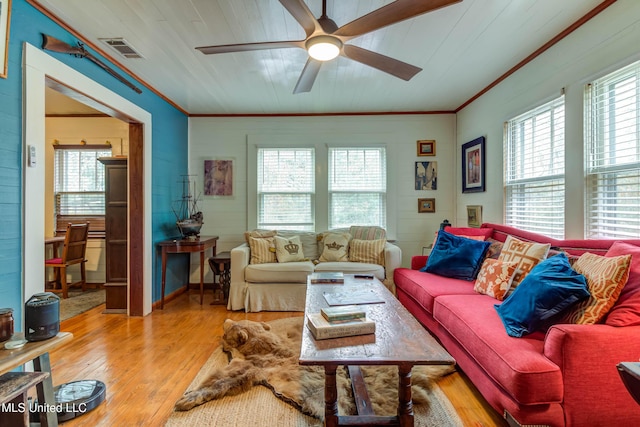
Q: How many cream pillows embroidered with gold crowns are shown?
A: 2